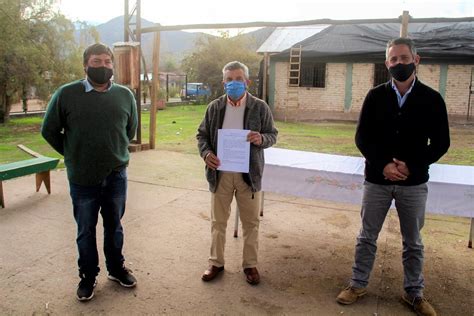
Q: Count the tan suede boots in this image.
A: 2